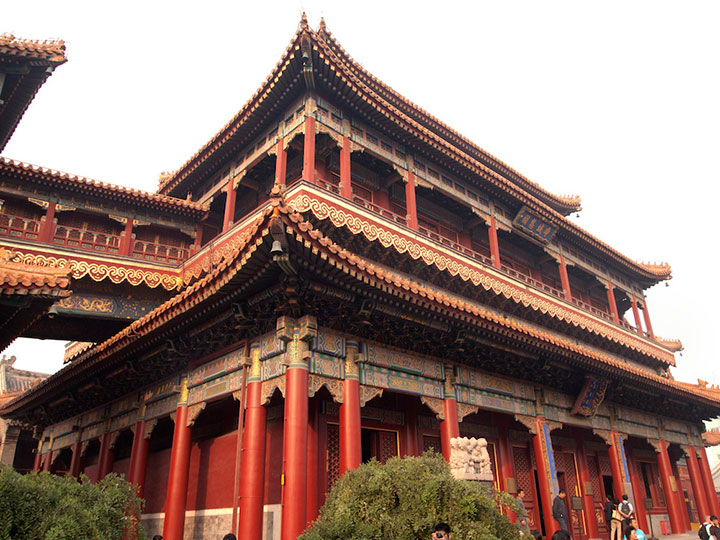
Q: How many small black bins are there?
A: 0